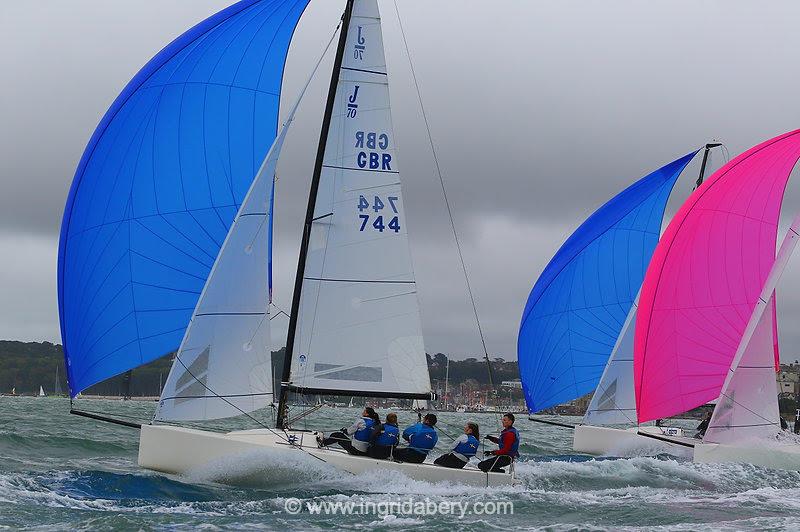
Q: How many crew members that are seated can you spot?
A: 5